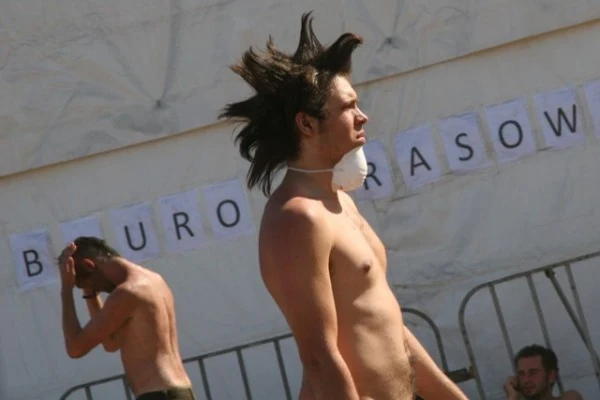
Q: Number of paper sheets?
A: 11